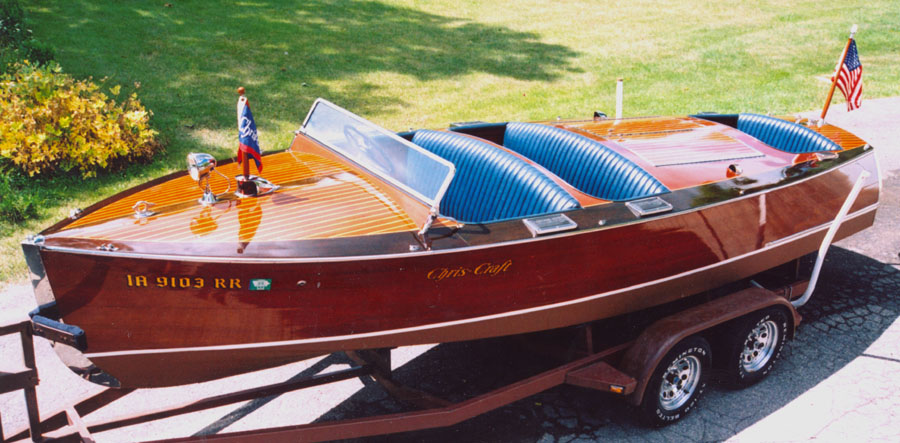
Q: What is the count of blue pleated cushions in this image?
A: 3